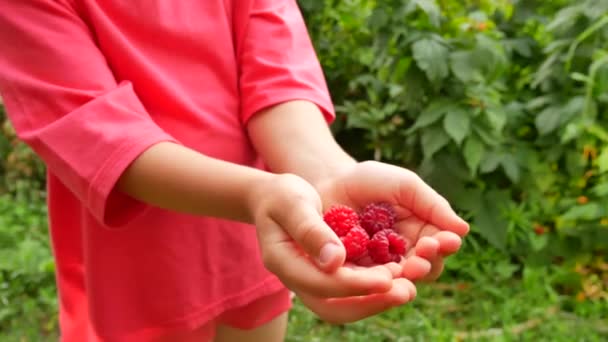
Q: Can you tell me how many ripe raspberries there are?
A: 4